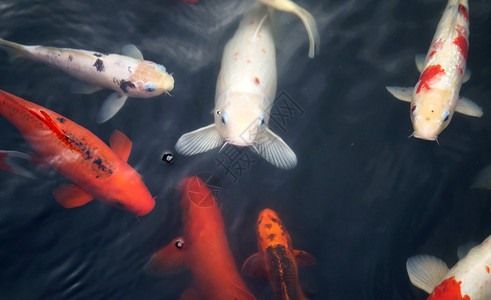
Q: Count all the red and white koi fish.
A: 2